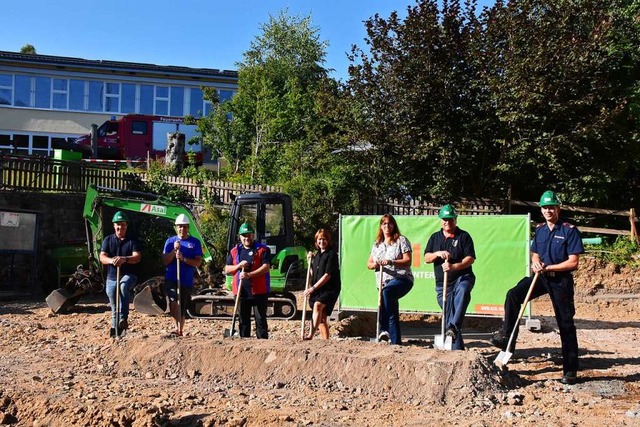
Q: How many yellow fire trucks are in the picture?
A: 0